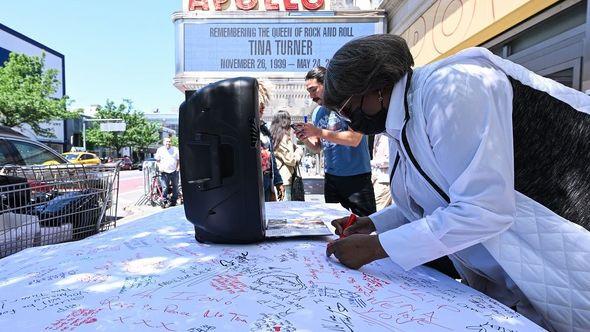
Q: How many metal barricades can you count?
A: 1